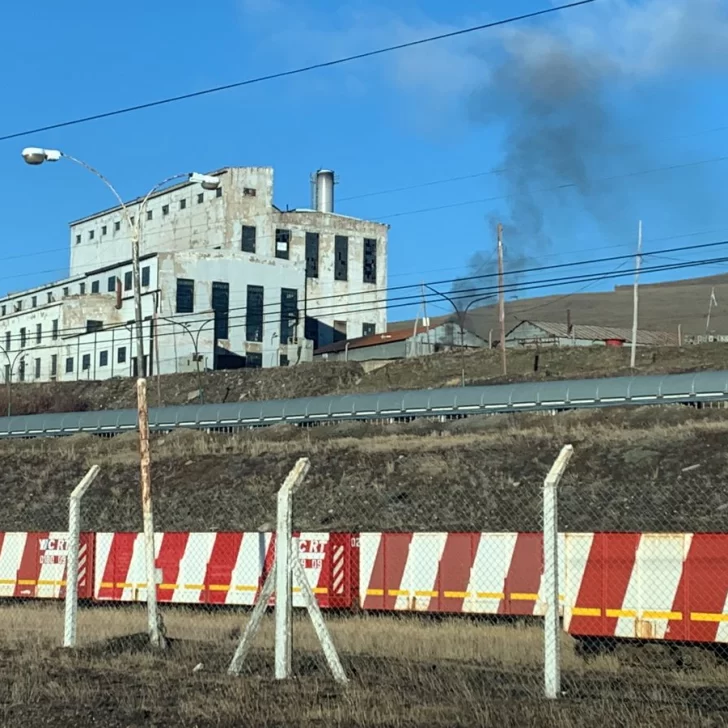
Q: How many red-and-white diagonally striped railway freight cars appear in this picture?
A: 4